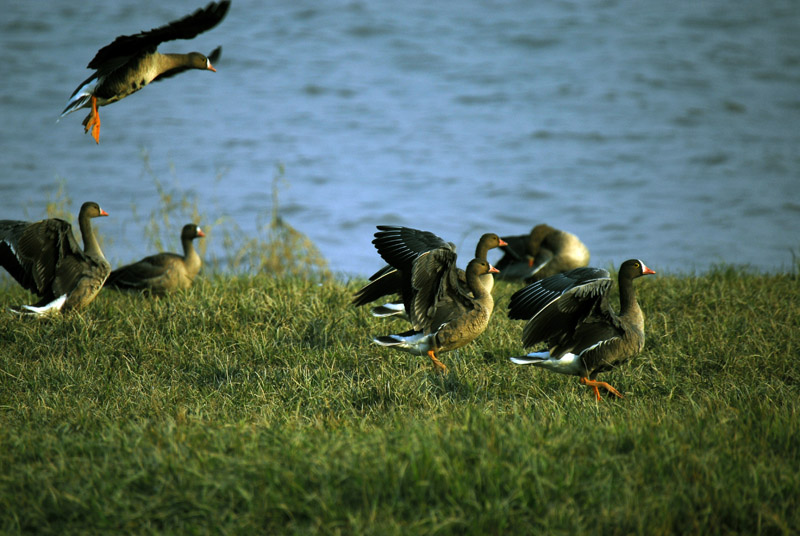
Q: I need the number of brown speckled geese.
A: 7